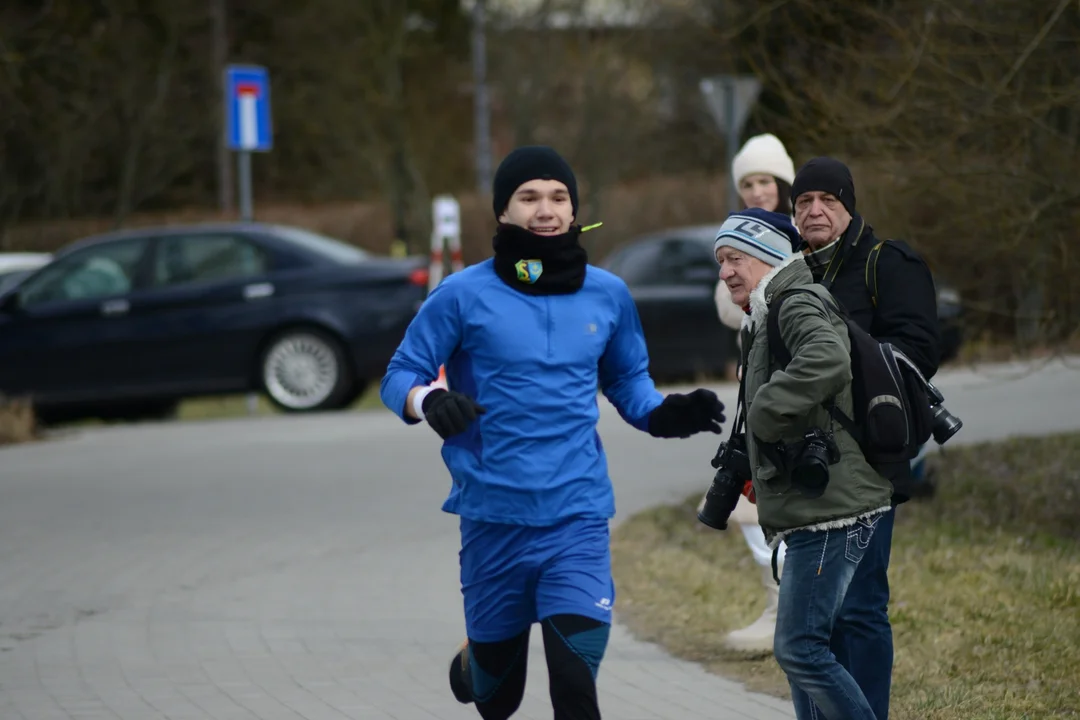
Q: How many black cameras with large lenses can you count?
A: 3